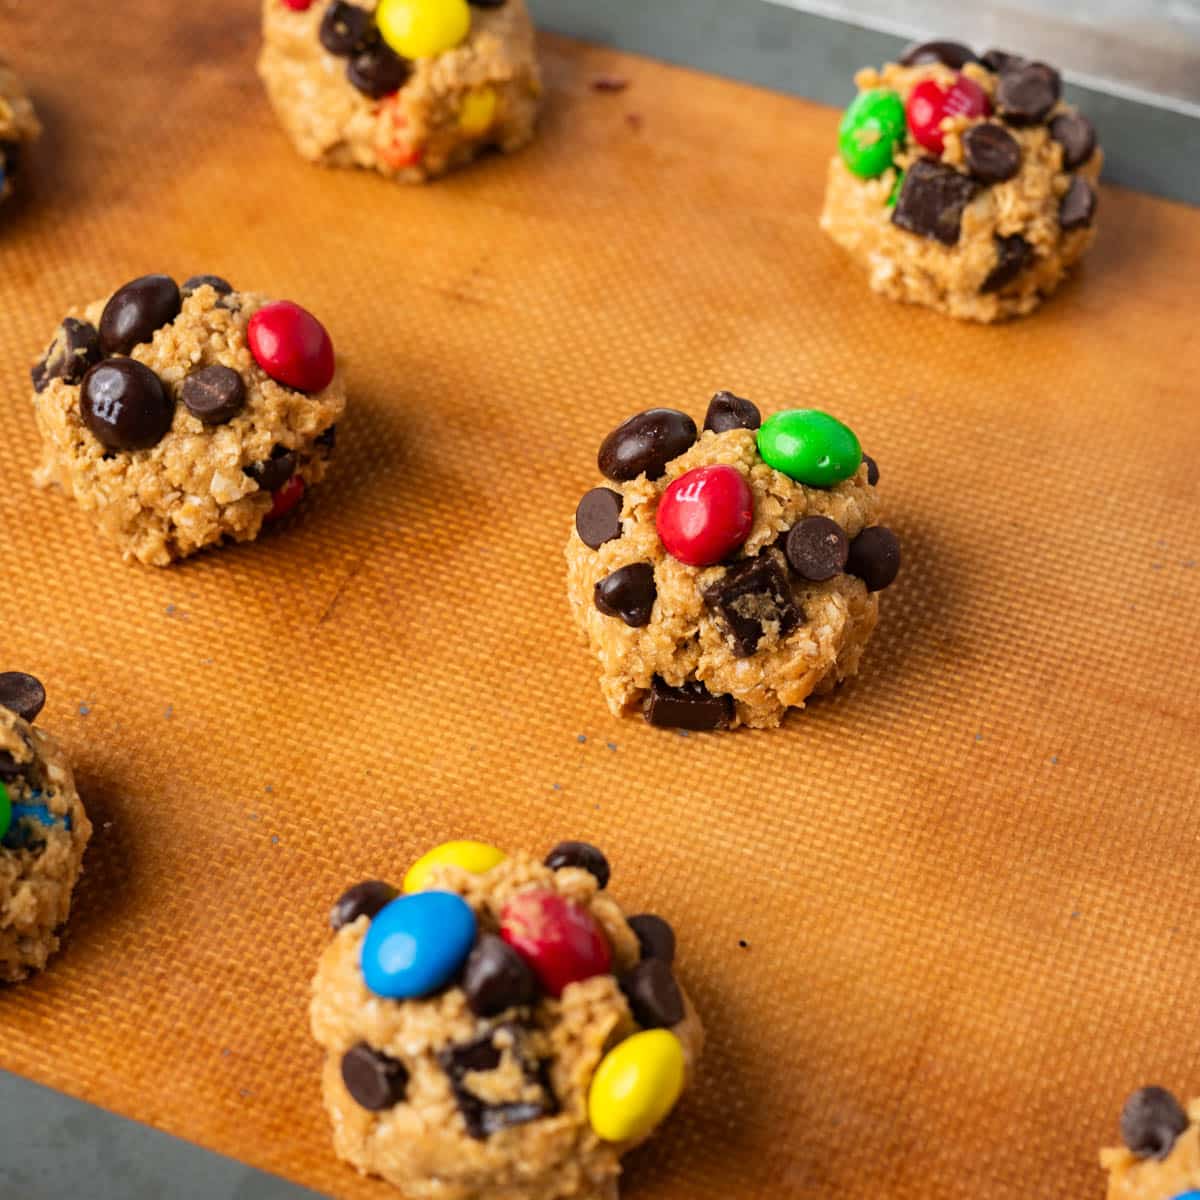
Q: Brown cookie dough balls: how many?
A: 8